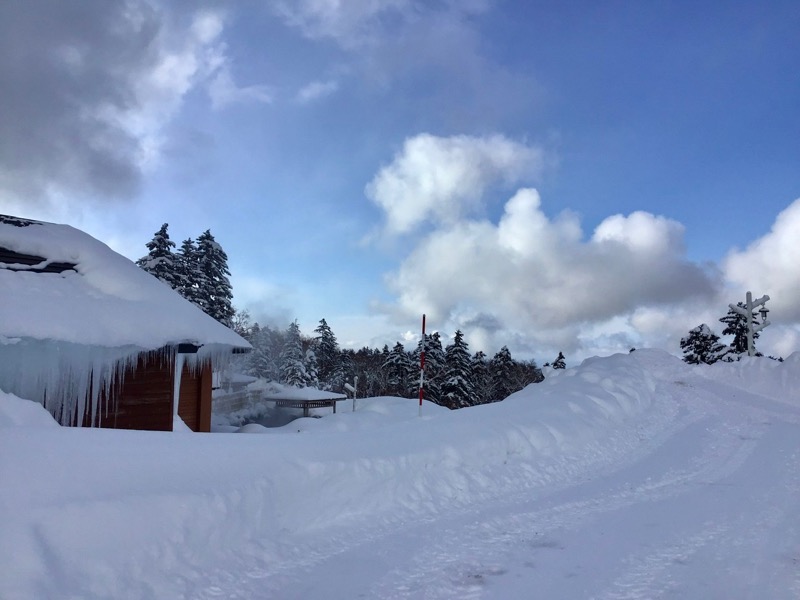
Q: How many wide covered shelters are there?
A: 1